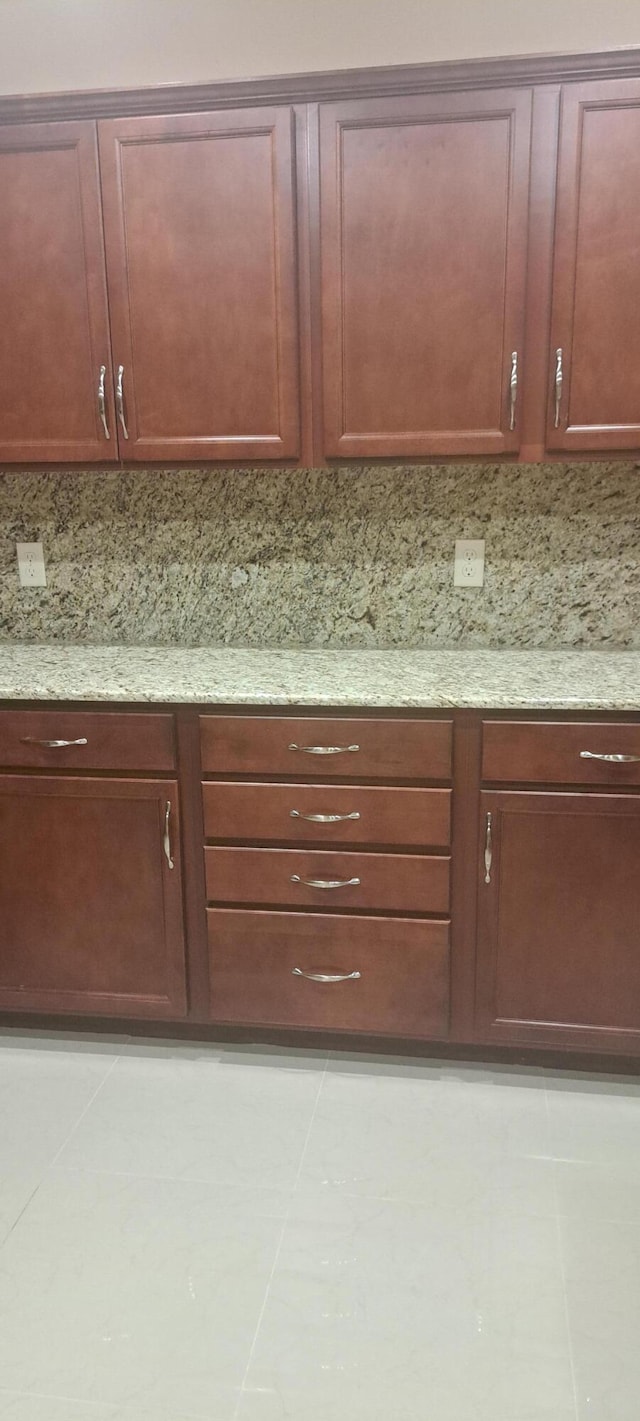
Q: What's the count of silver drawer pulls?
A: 6